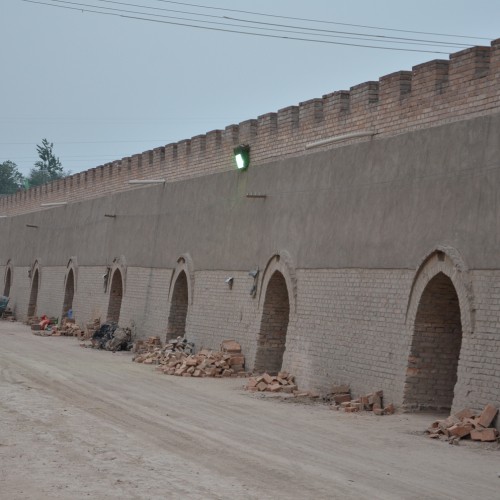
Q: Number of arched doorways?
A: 7